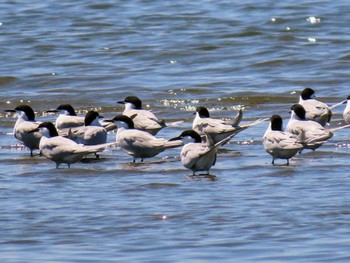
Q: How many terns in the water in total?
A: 12